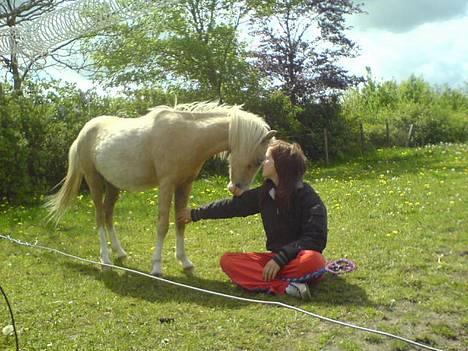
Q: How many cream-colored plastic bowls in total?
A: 0